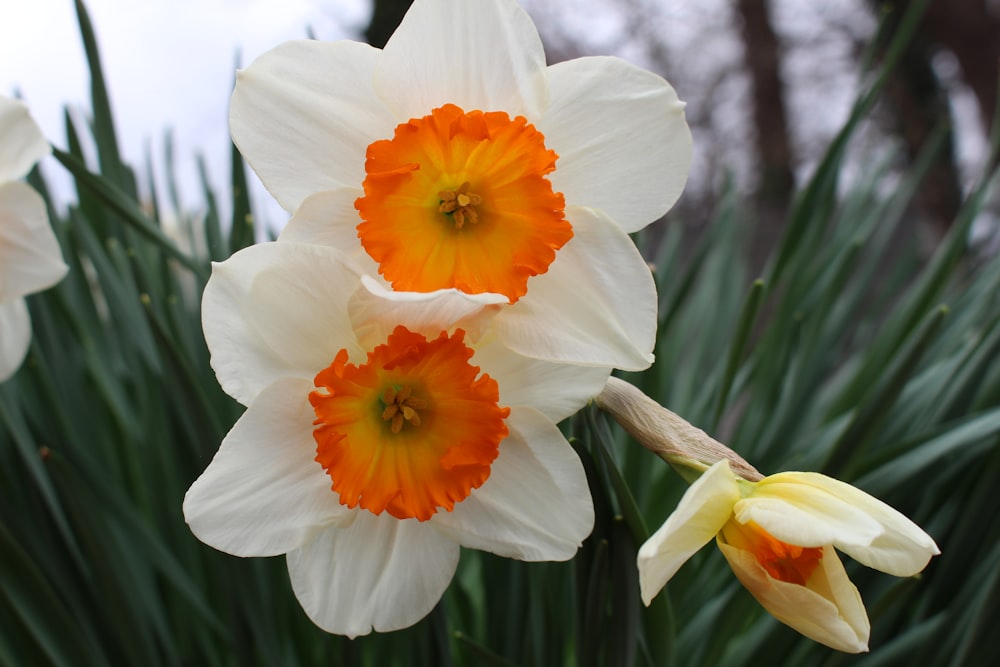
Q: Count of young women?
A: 0